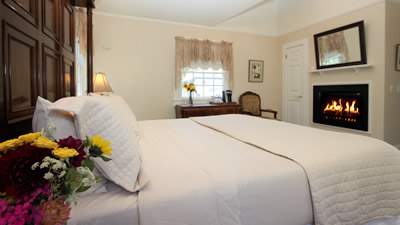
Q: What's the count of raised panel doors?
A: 1